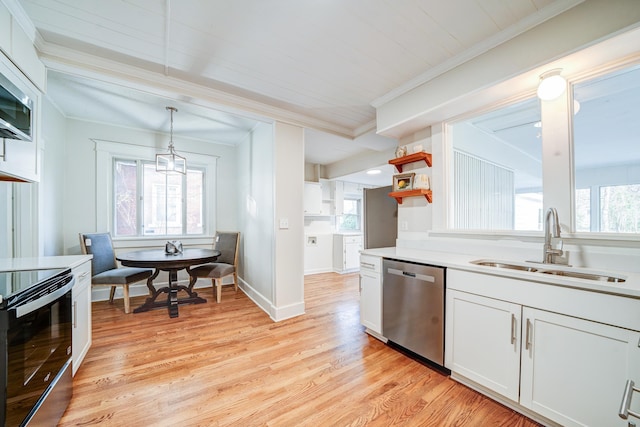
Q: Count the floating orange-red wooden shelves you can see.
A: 2